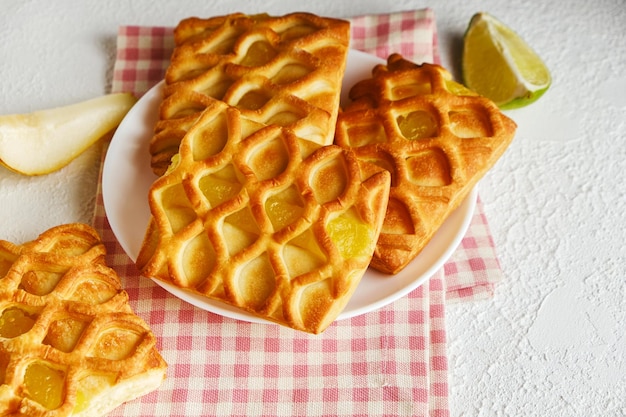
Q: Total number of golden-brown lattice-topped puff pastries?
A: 4